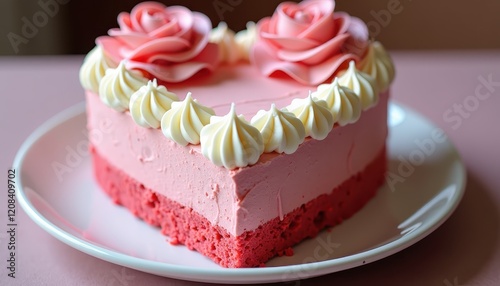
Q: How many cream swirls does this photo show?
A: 12